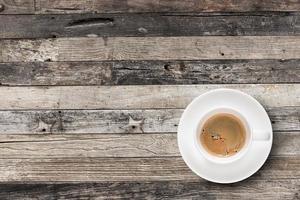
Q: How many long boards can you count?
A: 9